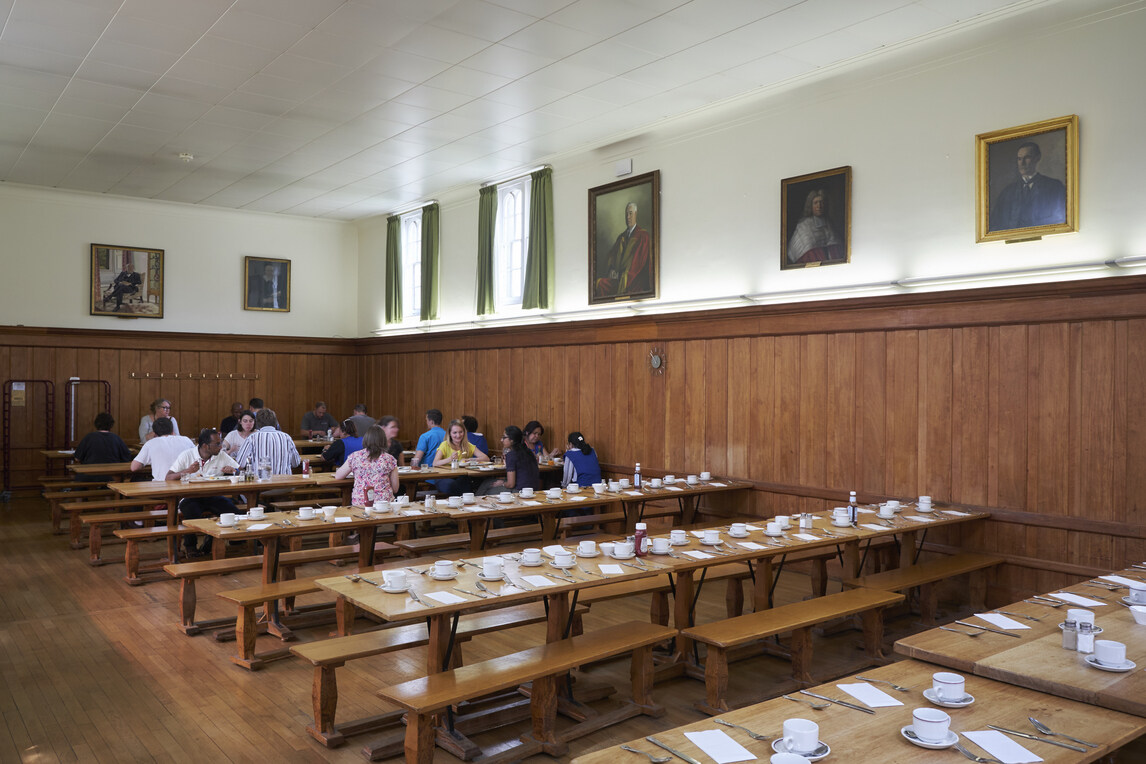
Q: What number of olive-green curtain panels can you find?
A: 4